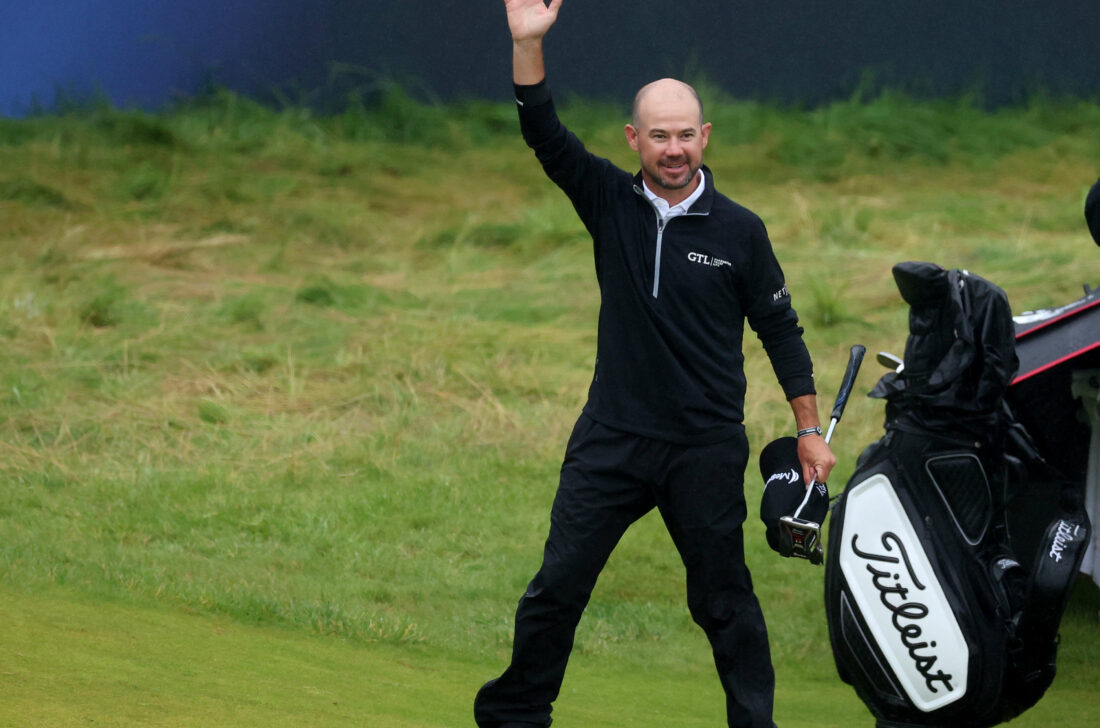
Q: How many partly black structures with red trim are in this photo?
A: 1